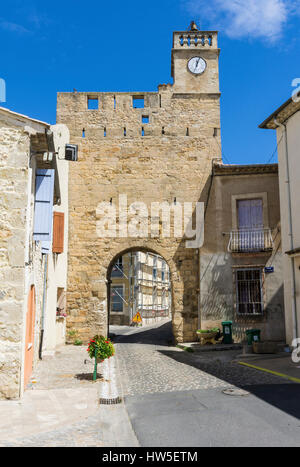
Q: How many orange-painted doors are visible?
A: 1